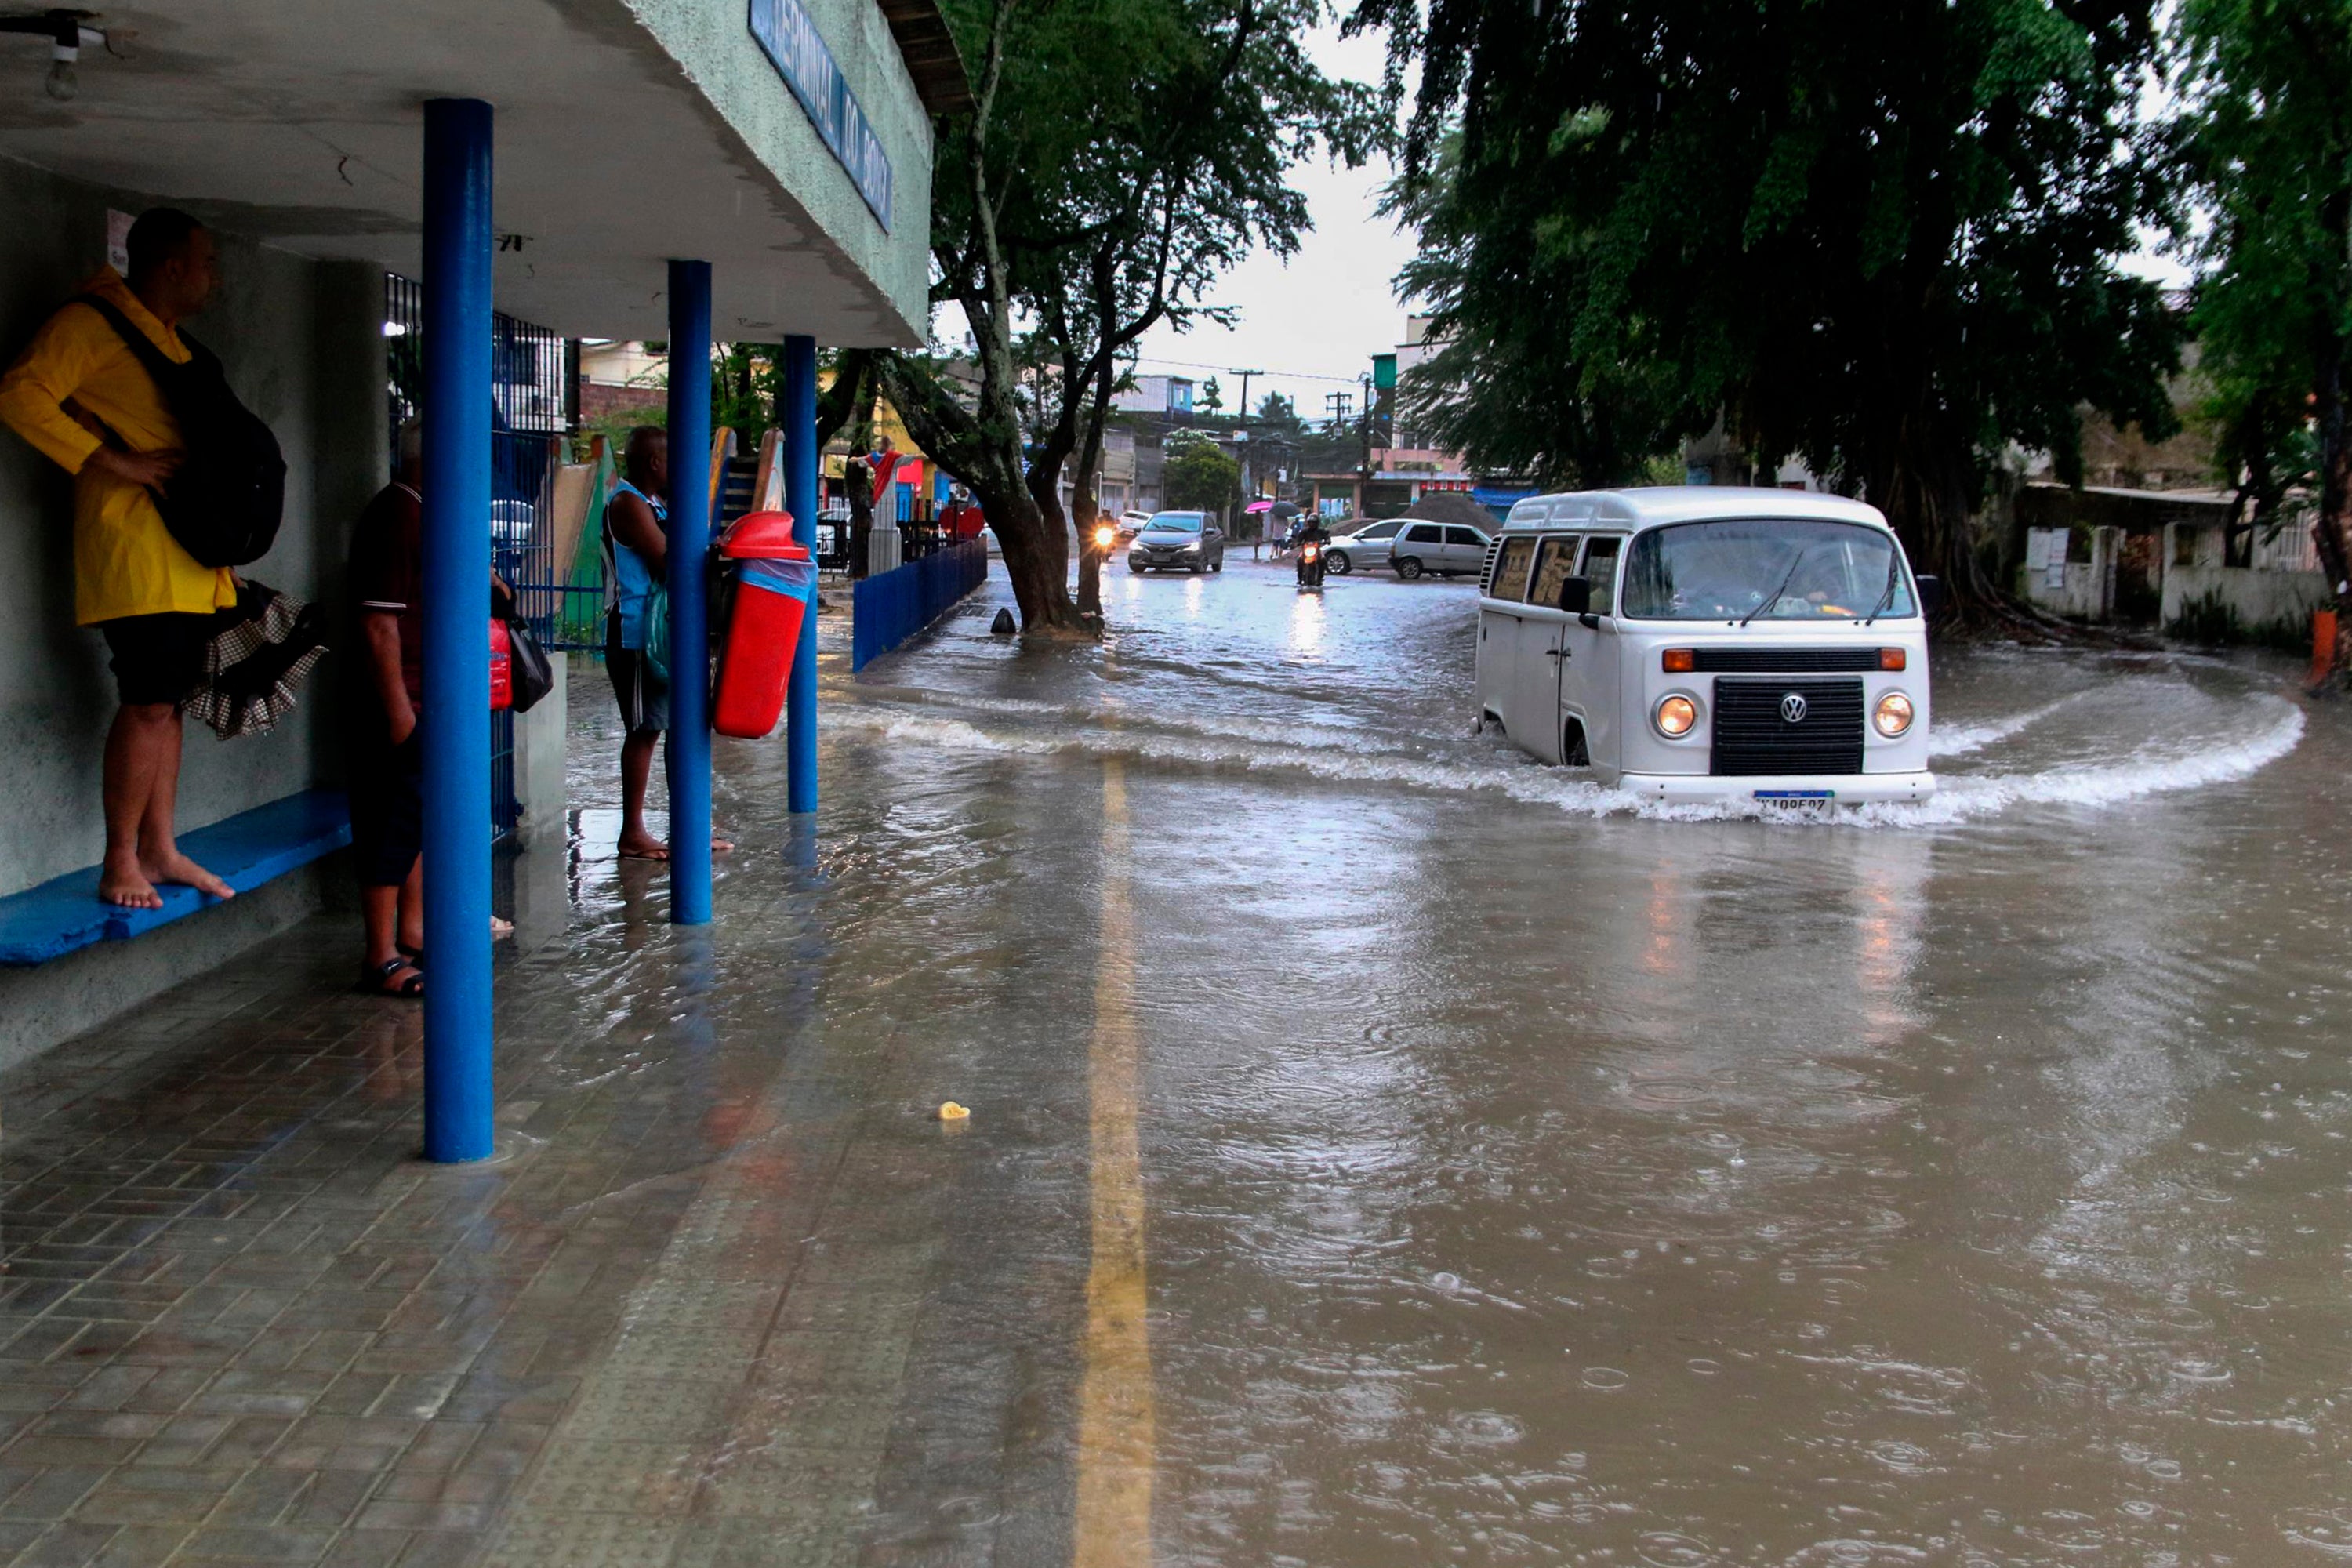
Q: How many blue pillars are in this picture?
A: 3